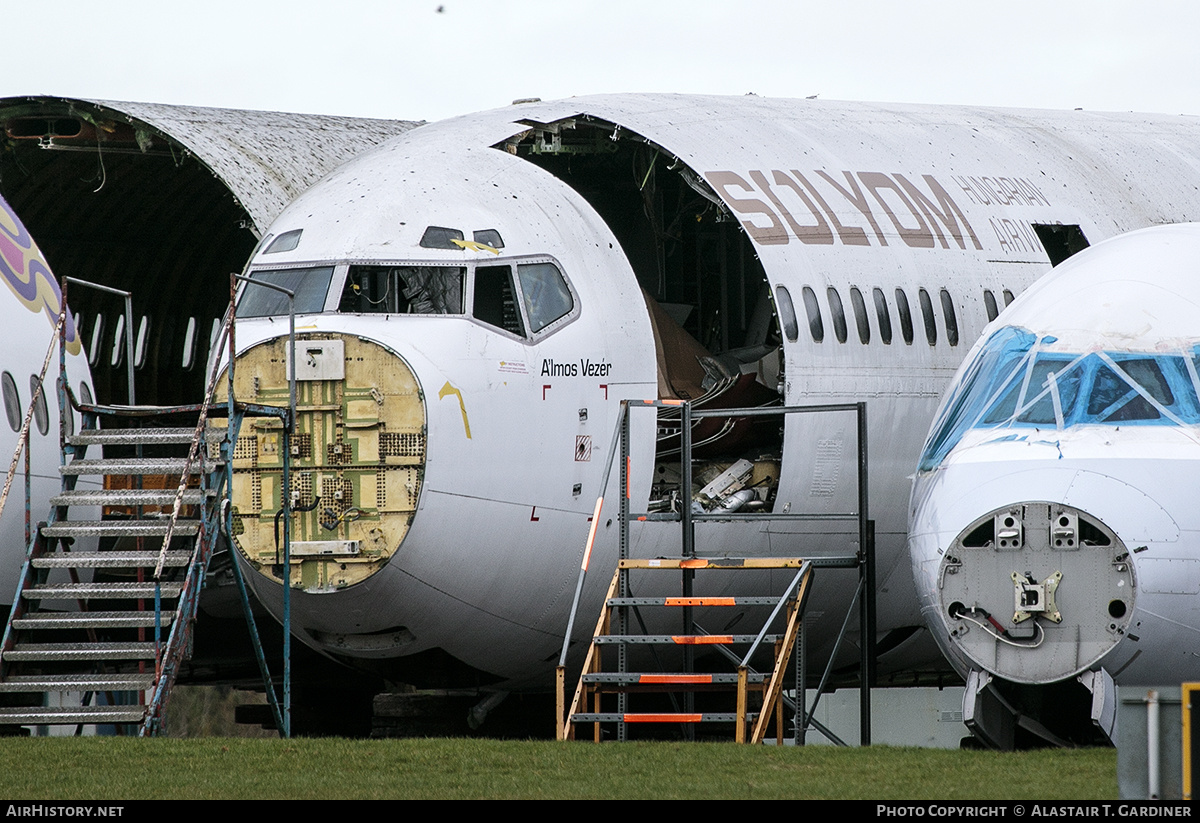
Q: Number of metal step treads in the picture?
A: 14